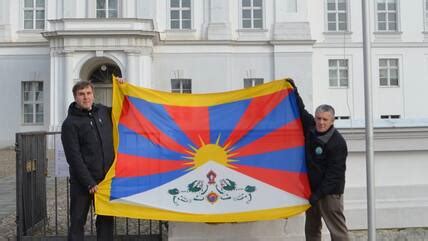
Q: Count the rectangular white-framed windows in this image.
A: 11